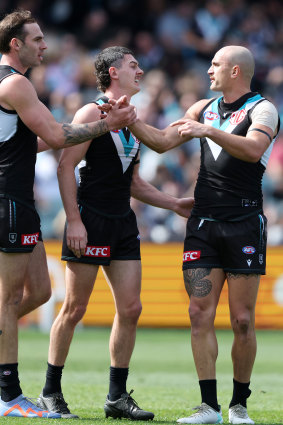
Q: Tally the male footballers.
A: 3